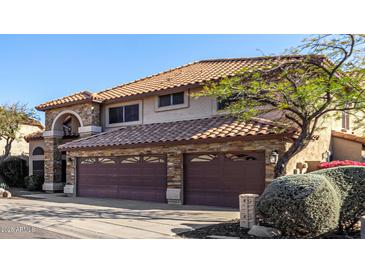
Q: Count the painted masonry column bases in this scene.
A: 3